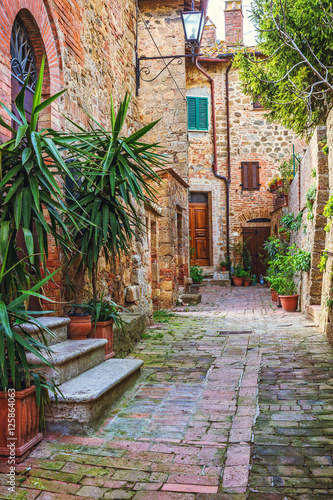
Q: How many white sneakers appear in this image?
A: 0